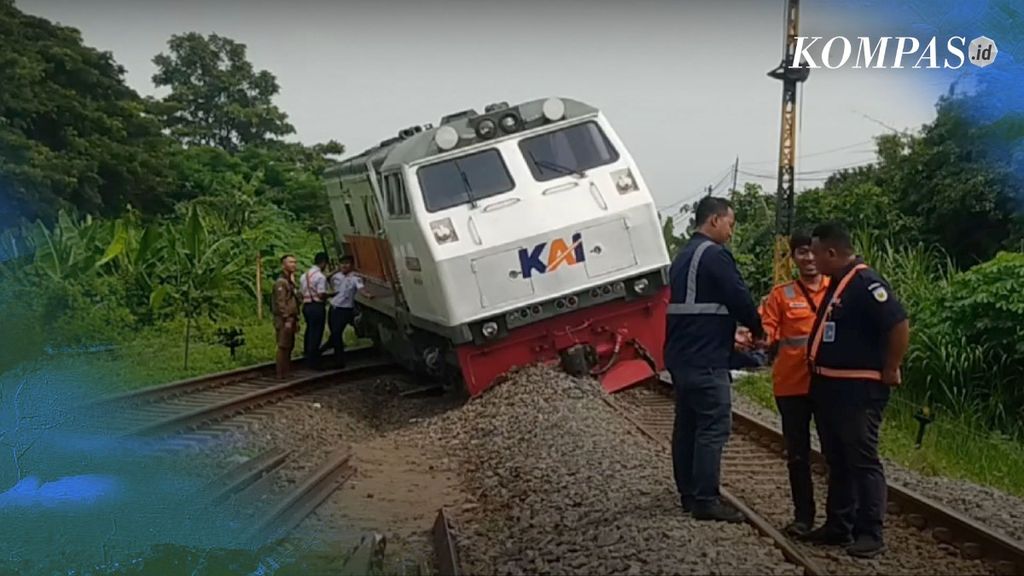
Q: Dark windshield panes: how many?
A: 2